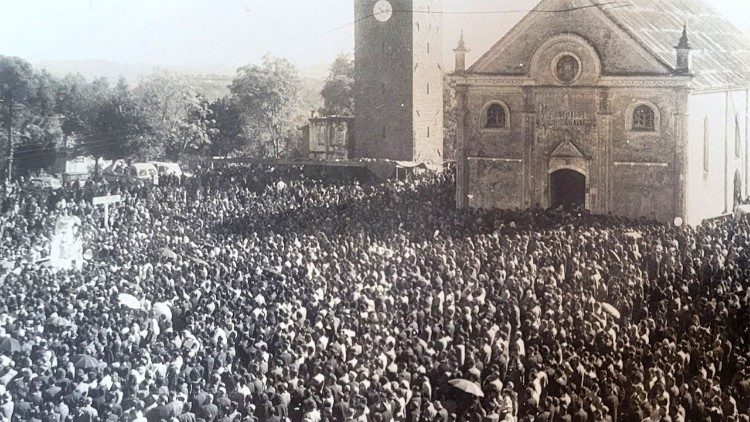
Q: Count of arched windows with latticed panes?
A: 2